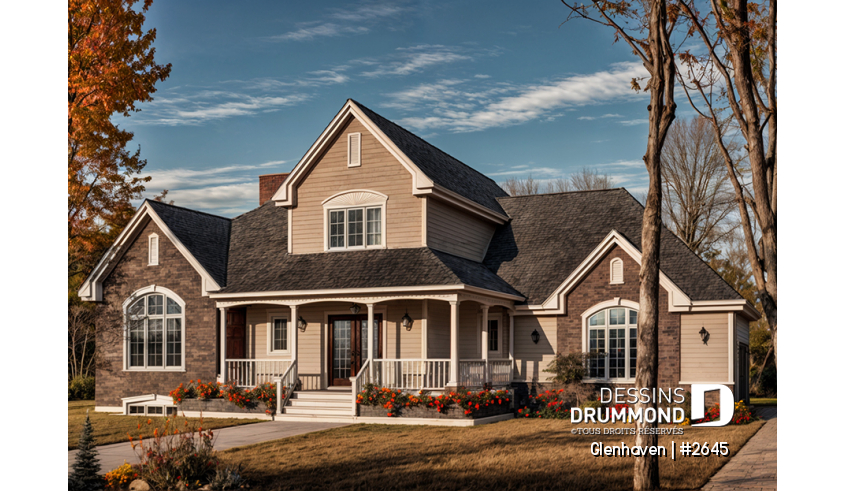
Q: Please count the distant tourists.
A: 0